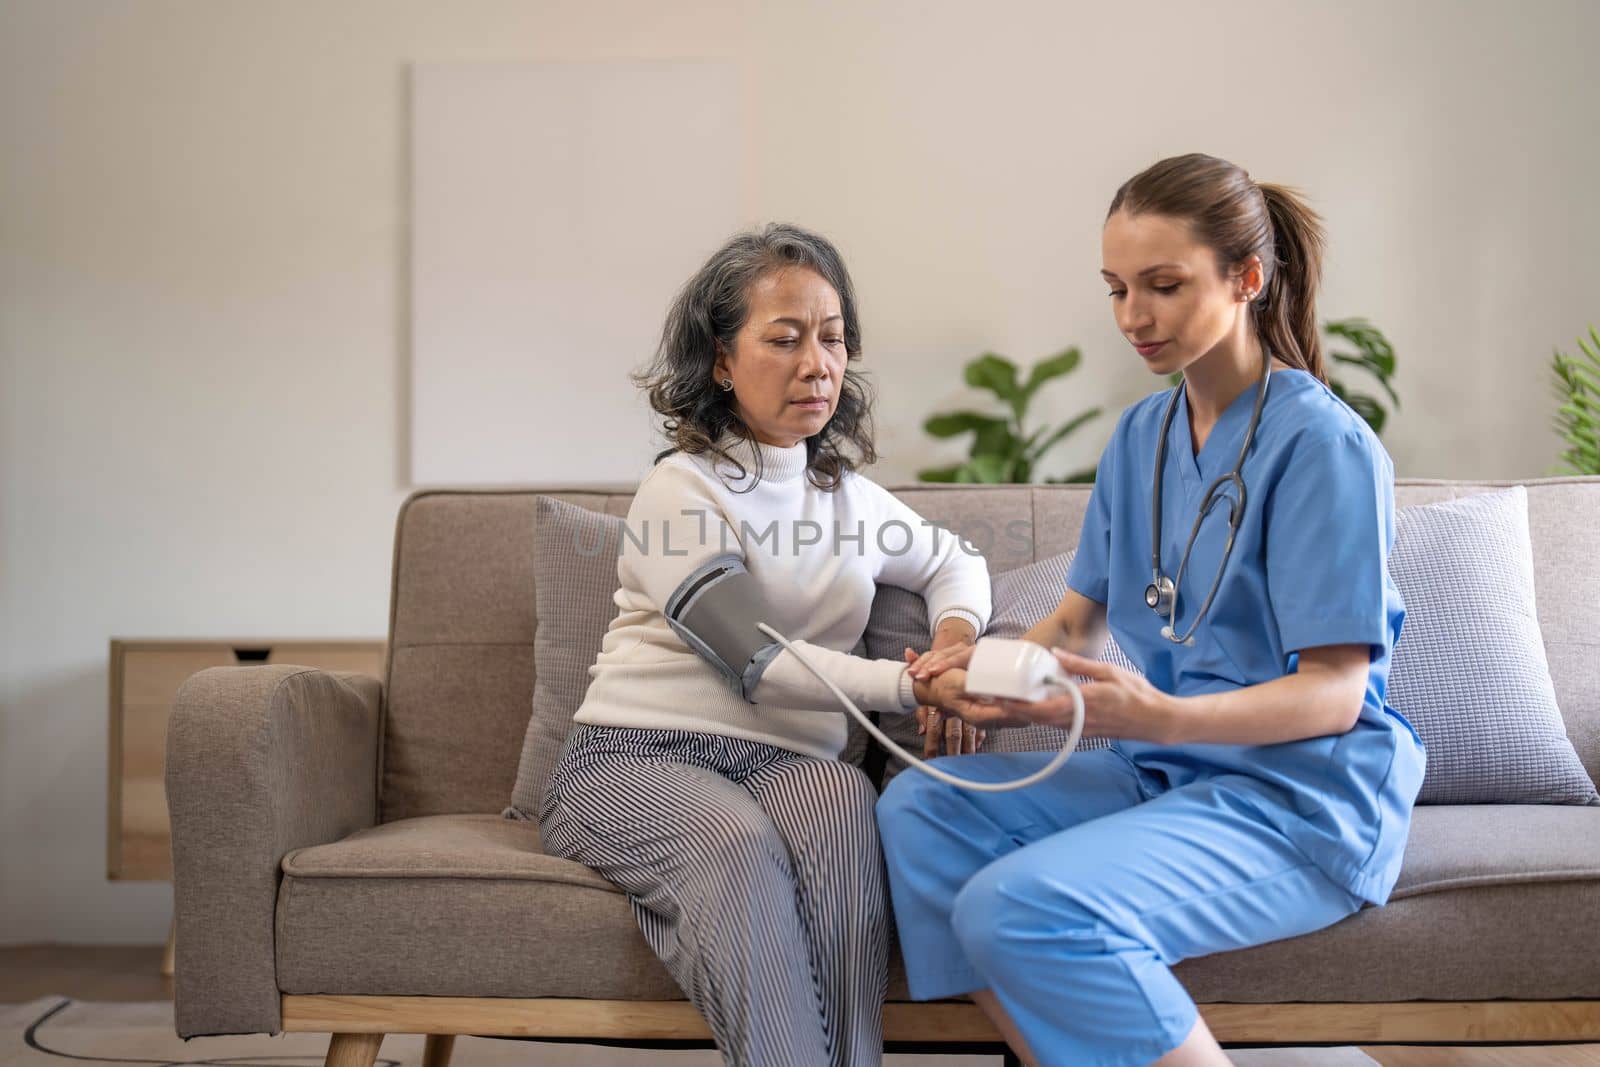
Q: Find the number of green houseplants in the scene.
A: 3